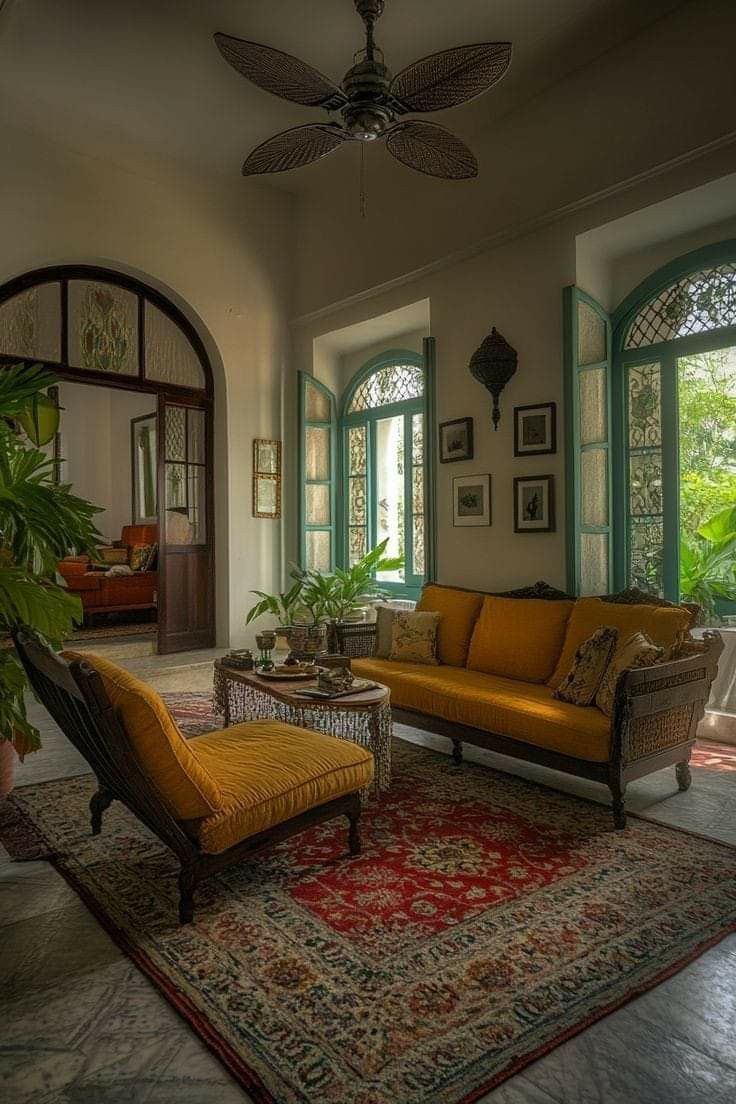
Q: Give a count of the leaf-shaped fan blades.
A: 4